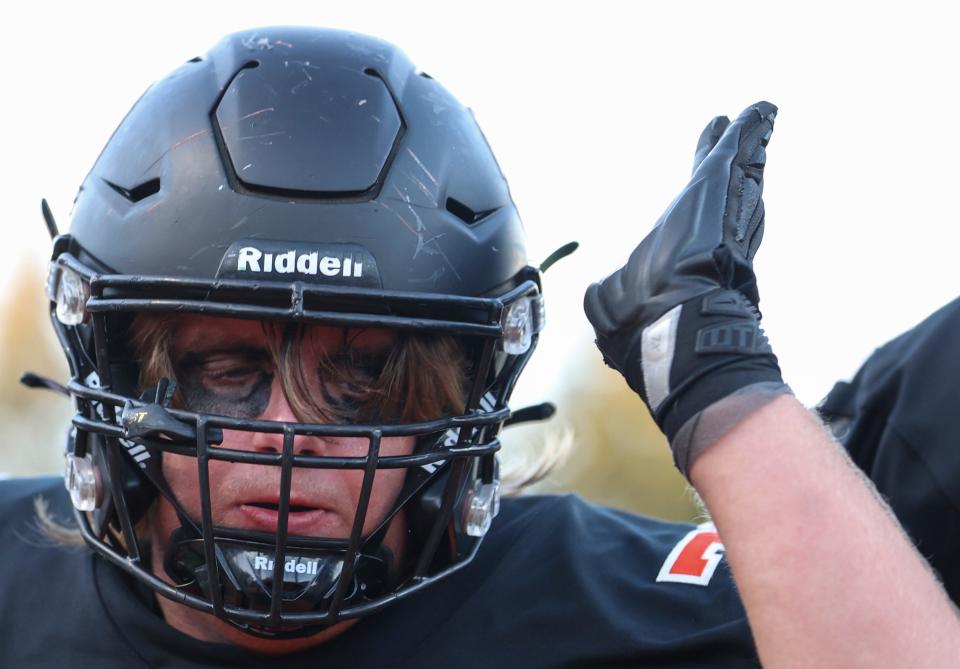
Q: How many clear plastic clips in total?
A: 4